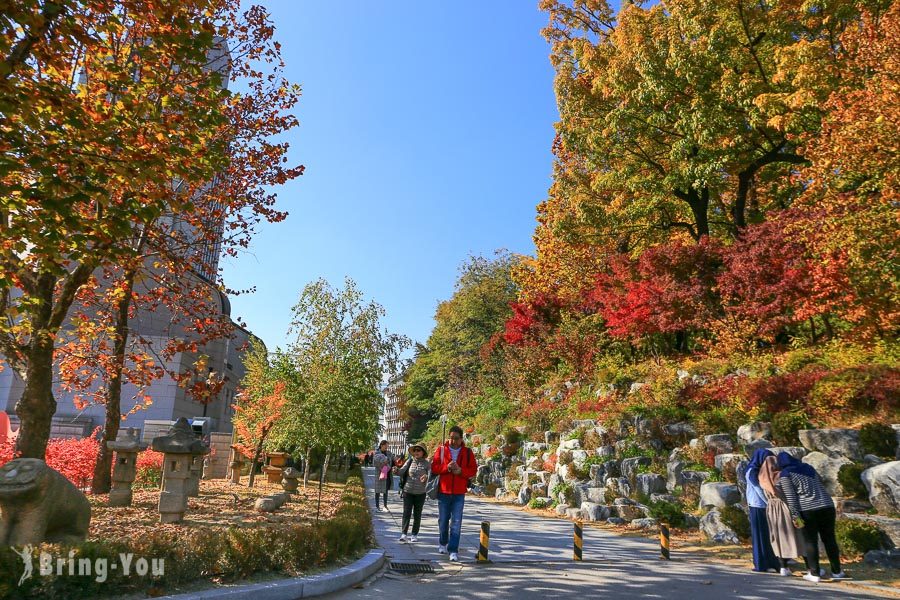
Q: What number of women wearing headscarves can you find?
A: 3